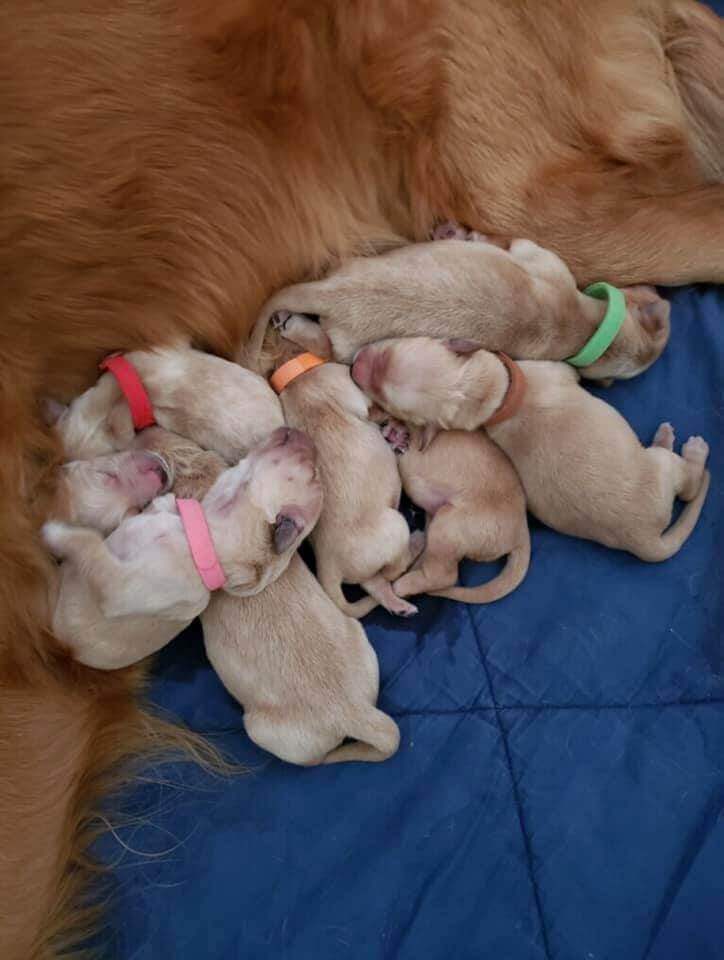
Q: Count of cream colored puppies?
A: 8